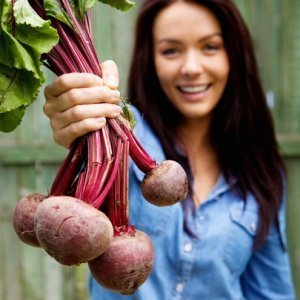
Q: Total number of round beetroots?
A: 4